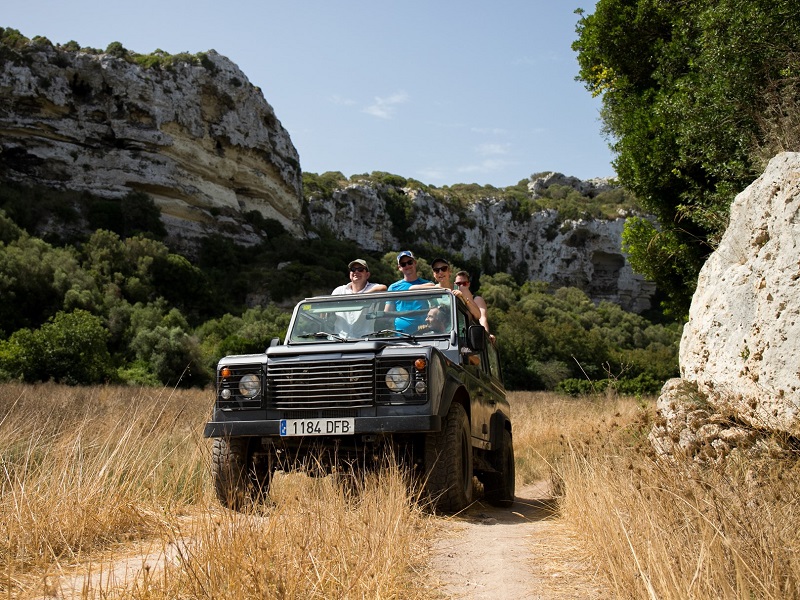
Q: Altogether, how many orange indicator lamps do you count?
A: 2